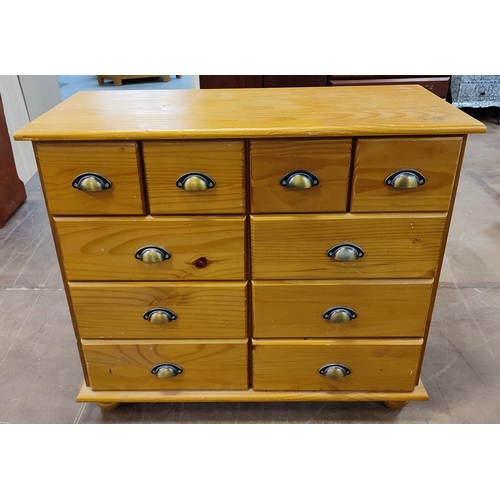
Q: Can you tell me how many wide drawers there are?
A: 6